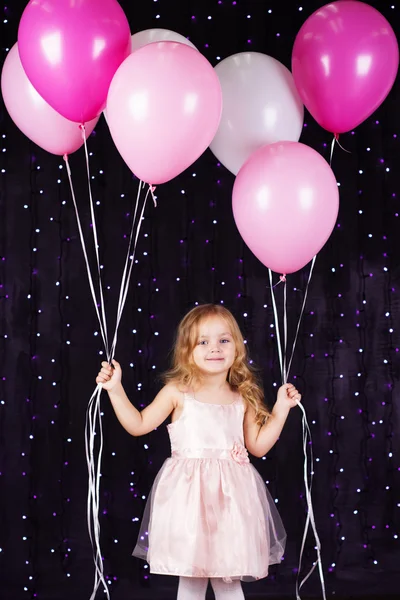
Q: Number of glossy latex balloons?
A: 7